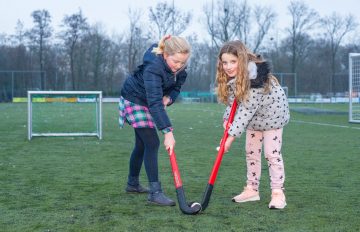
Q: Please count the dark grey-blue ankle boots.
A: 2